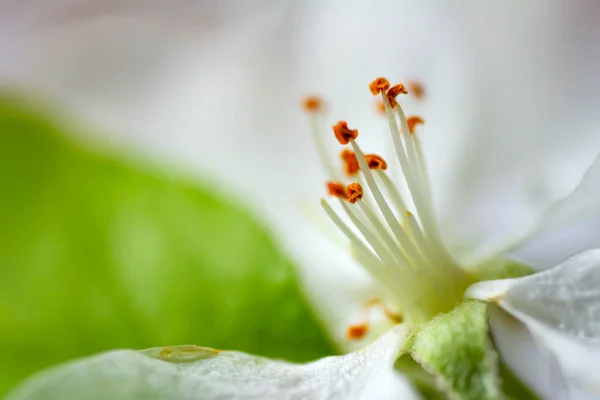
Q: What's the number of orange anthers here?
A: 14